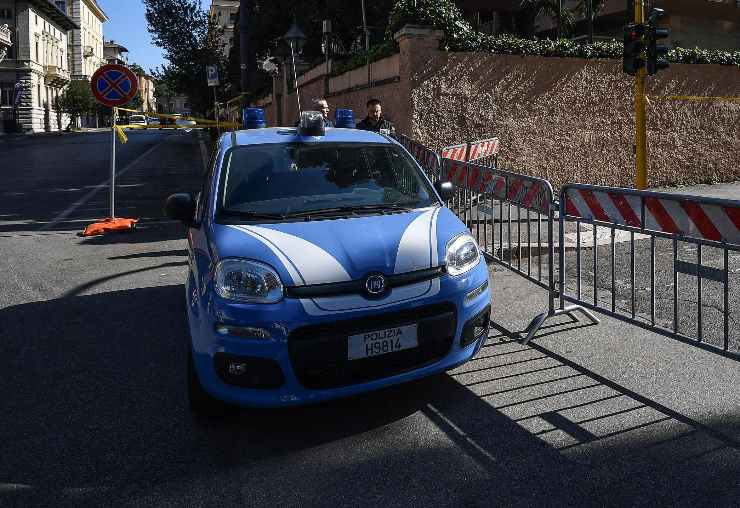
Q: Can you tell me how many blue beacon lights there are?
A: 2